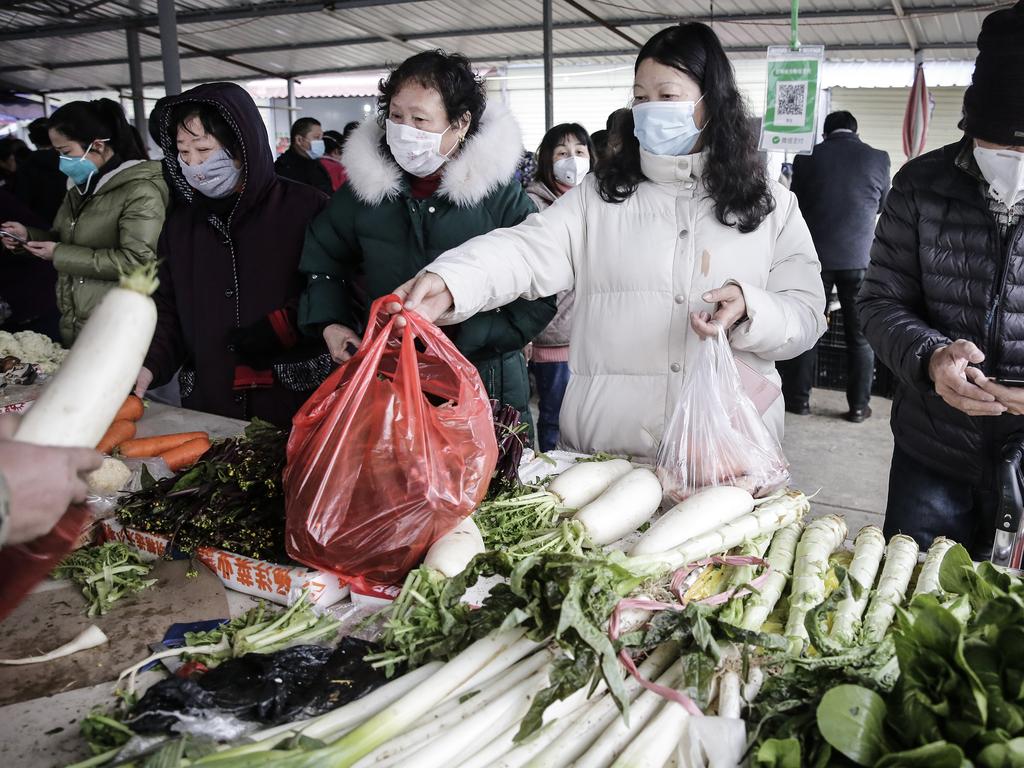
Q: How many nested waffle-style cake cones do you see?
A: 0